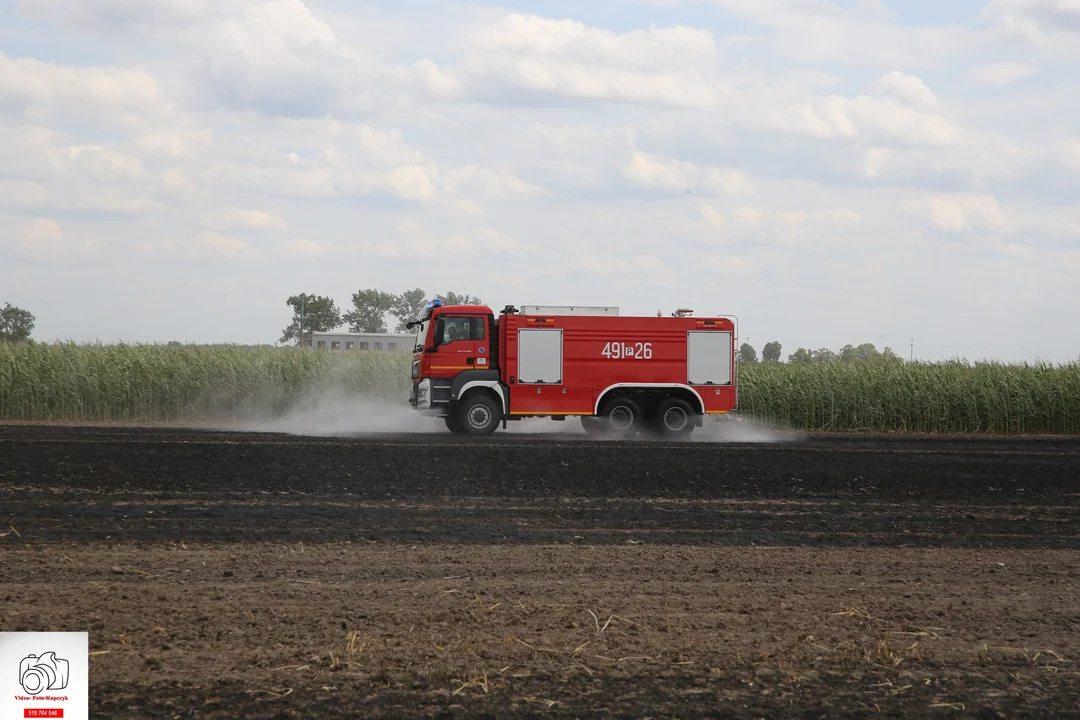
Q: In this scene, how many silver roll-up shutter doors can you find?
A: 2